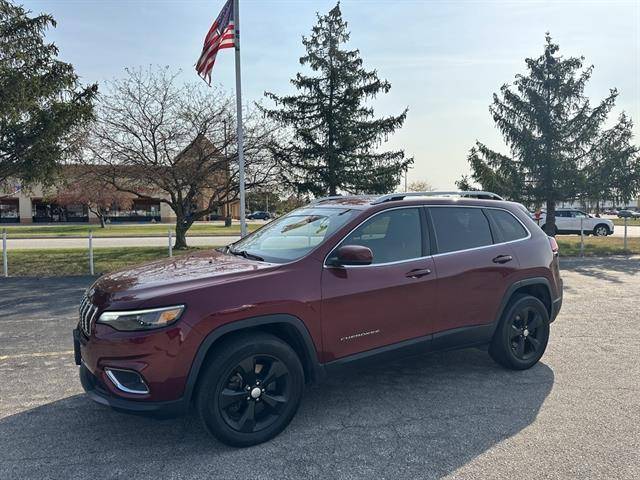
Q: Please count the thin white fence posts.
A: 5